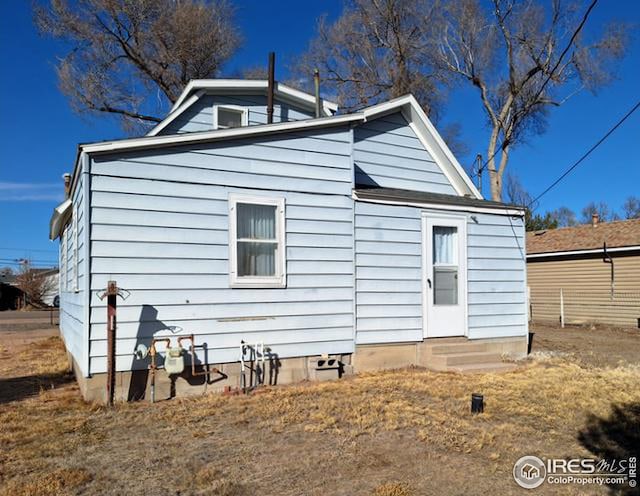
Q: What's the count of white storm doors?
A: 1